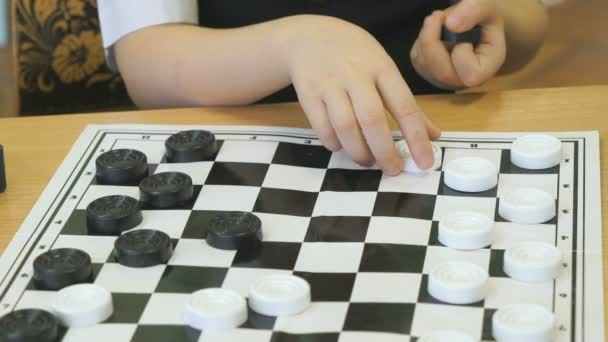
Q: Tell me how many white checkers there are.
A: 12